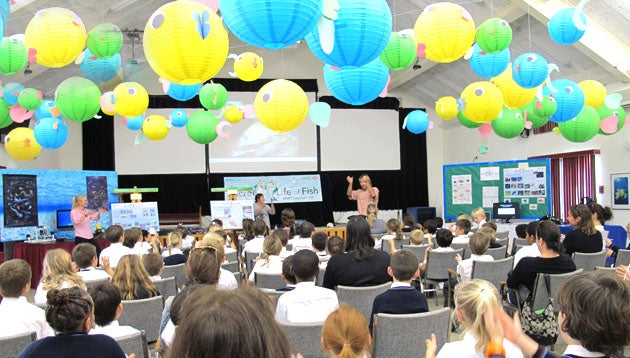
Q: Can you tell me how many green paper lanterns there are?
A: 15